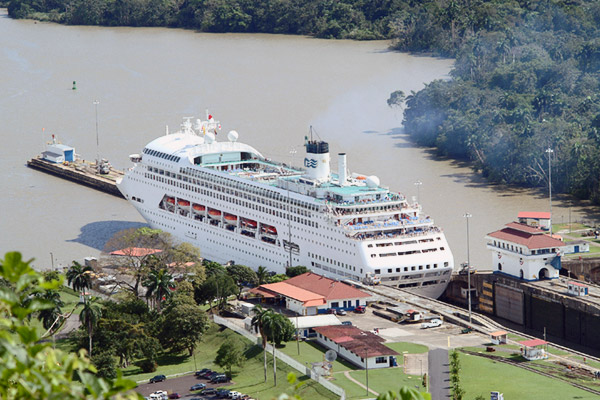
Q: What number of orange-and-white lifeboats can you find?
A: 7